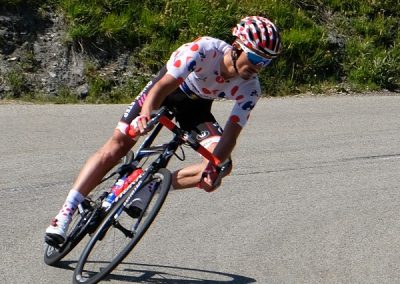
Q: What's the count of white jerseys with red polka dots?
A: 1